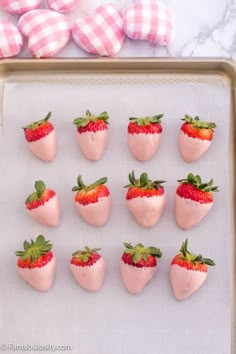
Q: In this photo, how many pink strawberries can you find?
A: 12